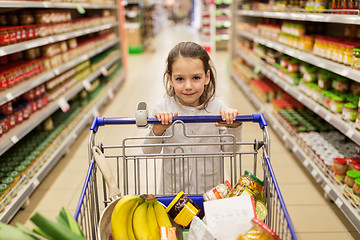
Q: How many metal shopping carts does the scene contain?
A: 1